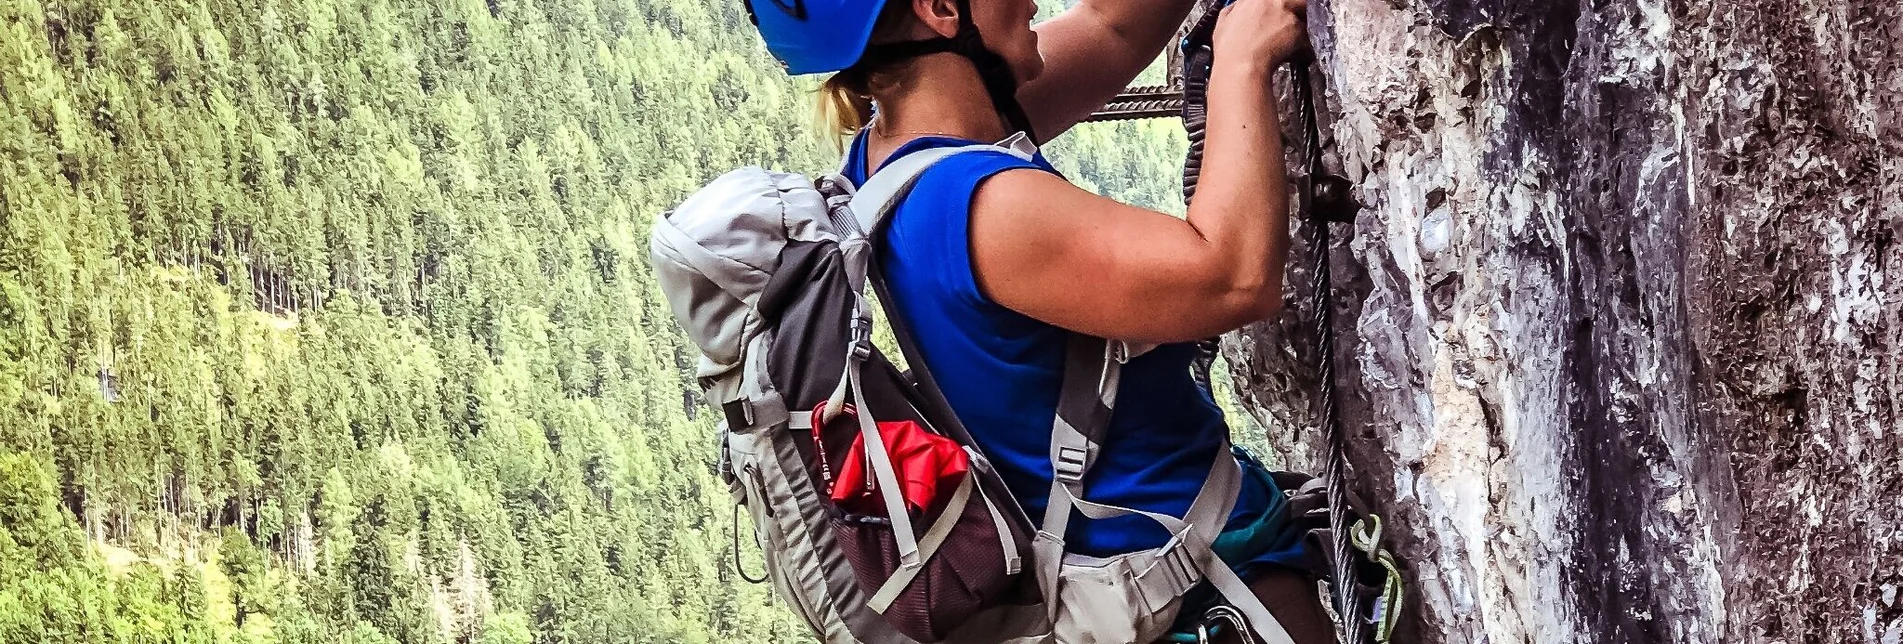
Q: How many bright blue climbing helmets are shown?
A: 1